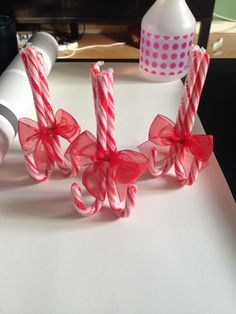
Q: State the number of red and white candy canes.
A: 9